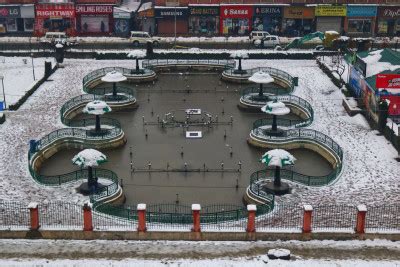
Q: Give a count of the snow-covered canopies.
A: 8